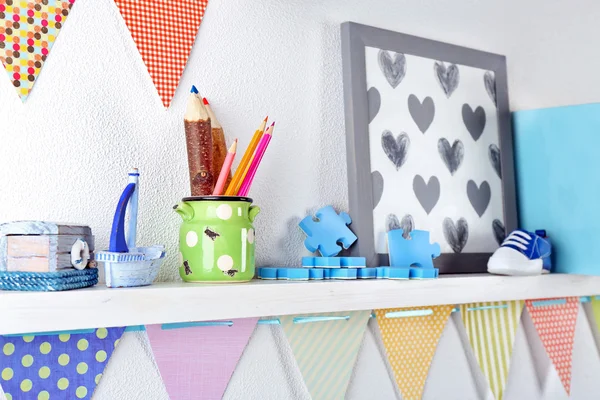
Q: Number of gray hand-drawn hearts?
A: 9